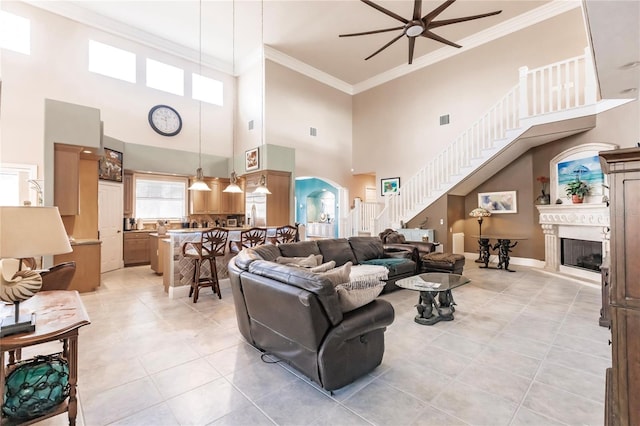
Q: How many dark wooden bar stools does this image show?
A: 3